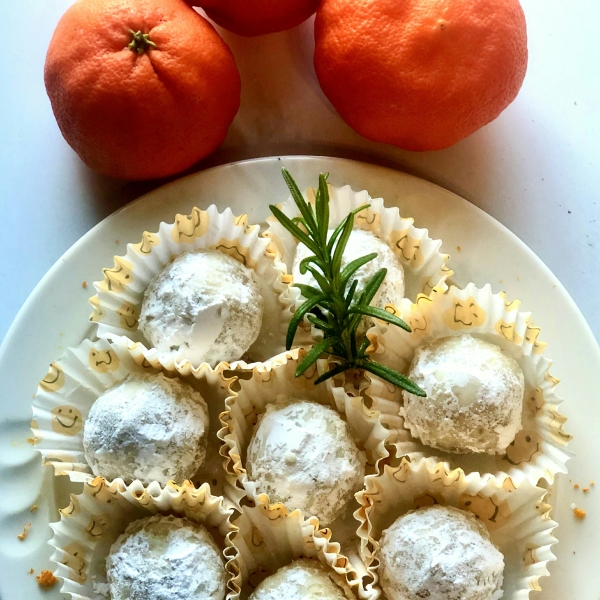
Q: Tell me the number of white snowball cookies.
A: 8